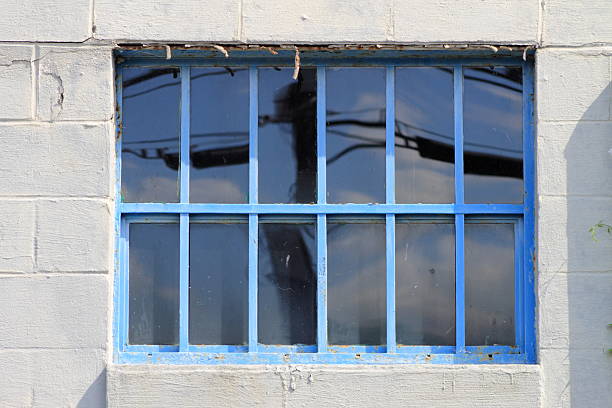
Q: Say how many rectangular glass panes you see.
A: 12